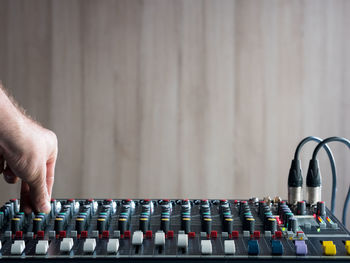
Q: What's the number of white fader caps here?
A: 10